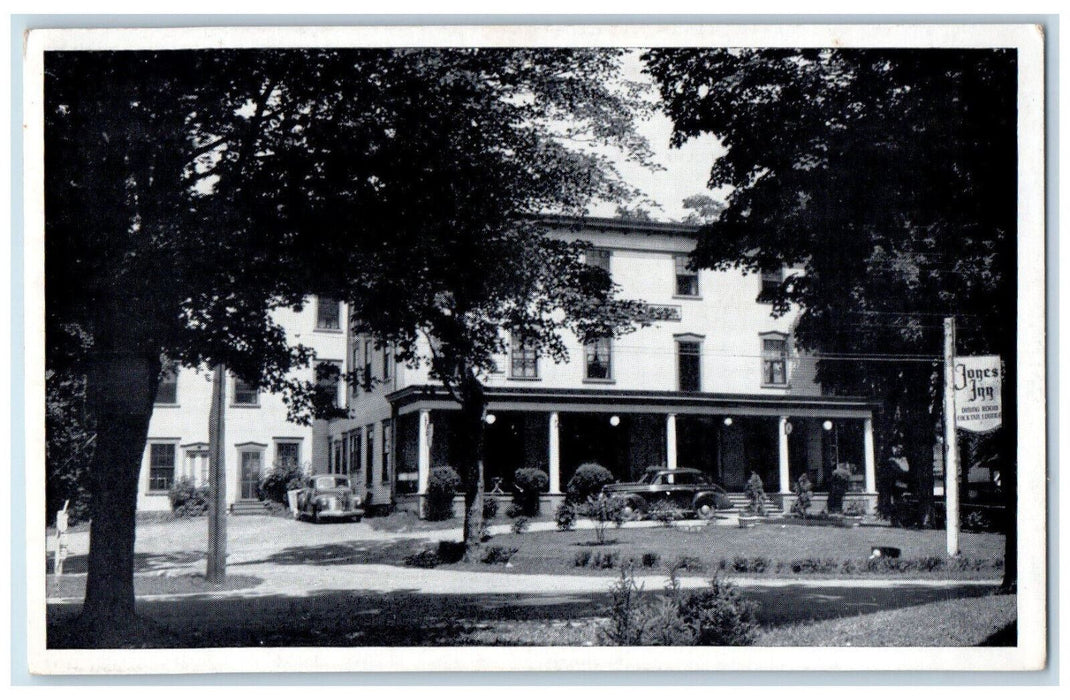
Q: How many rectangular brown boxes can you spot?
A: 0